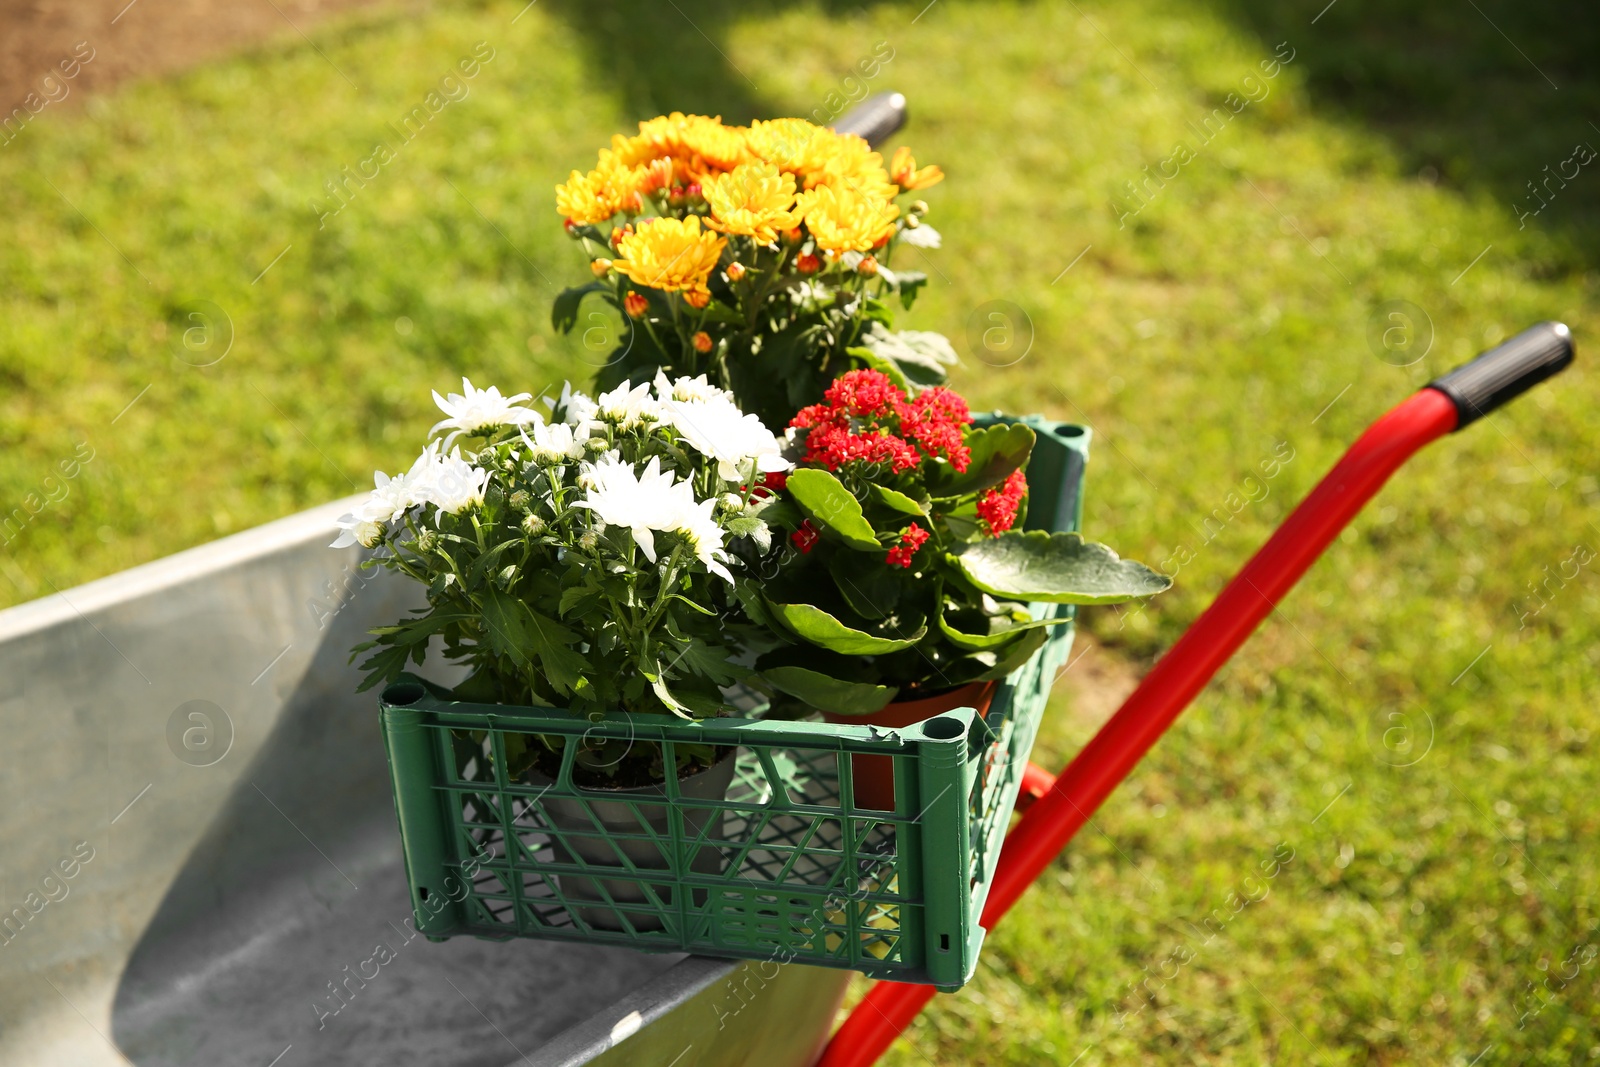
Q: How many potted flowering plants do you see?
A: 3